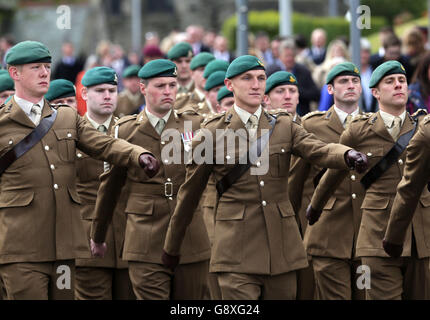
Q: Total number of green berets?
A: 15